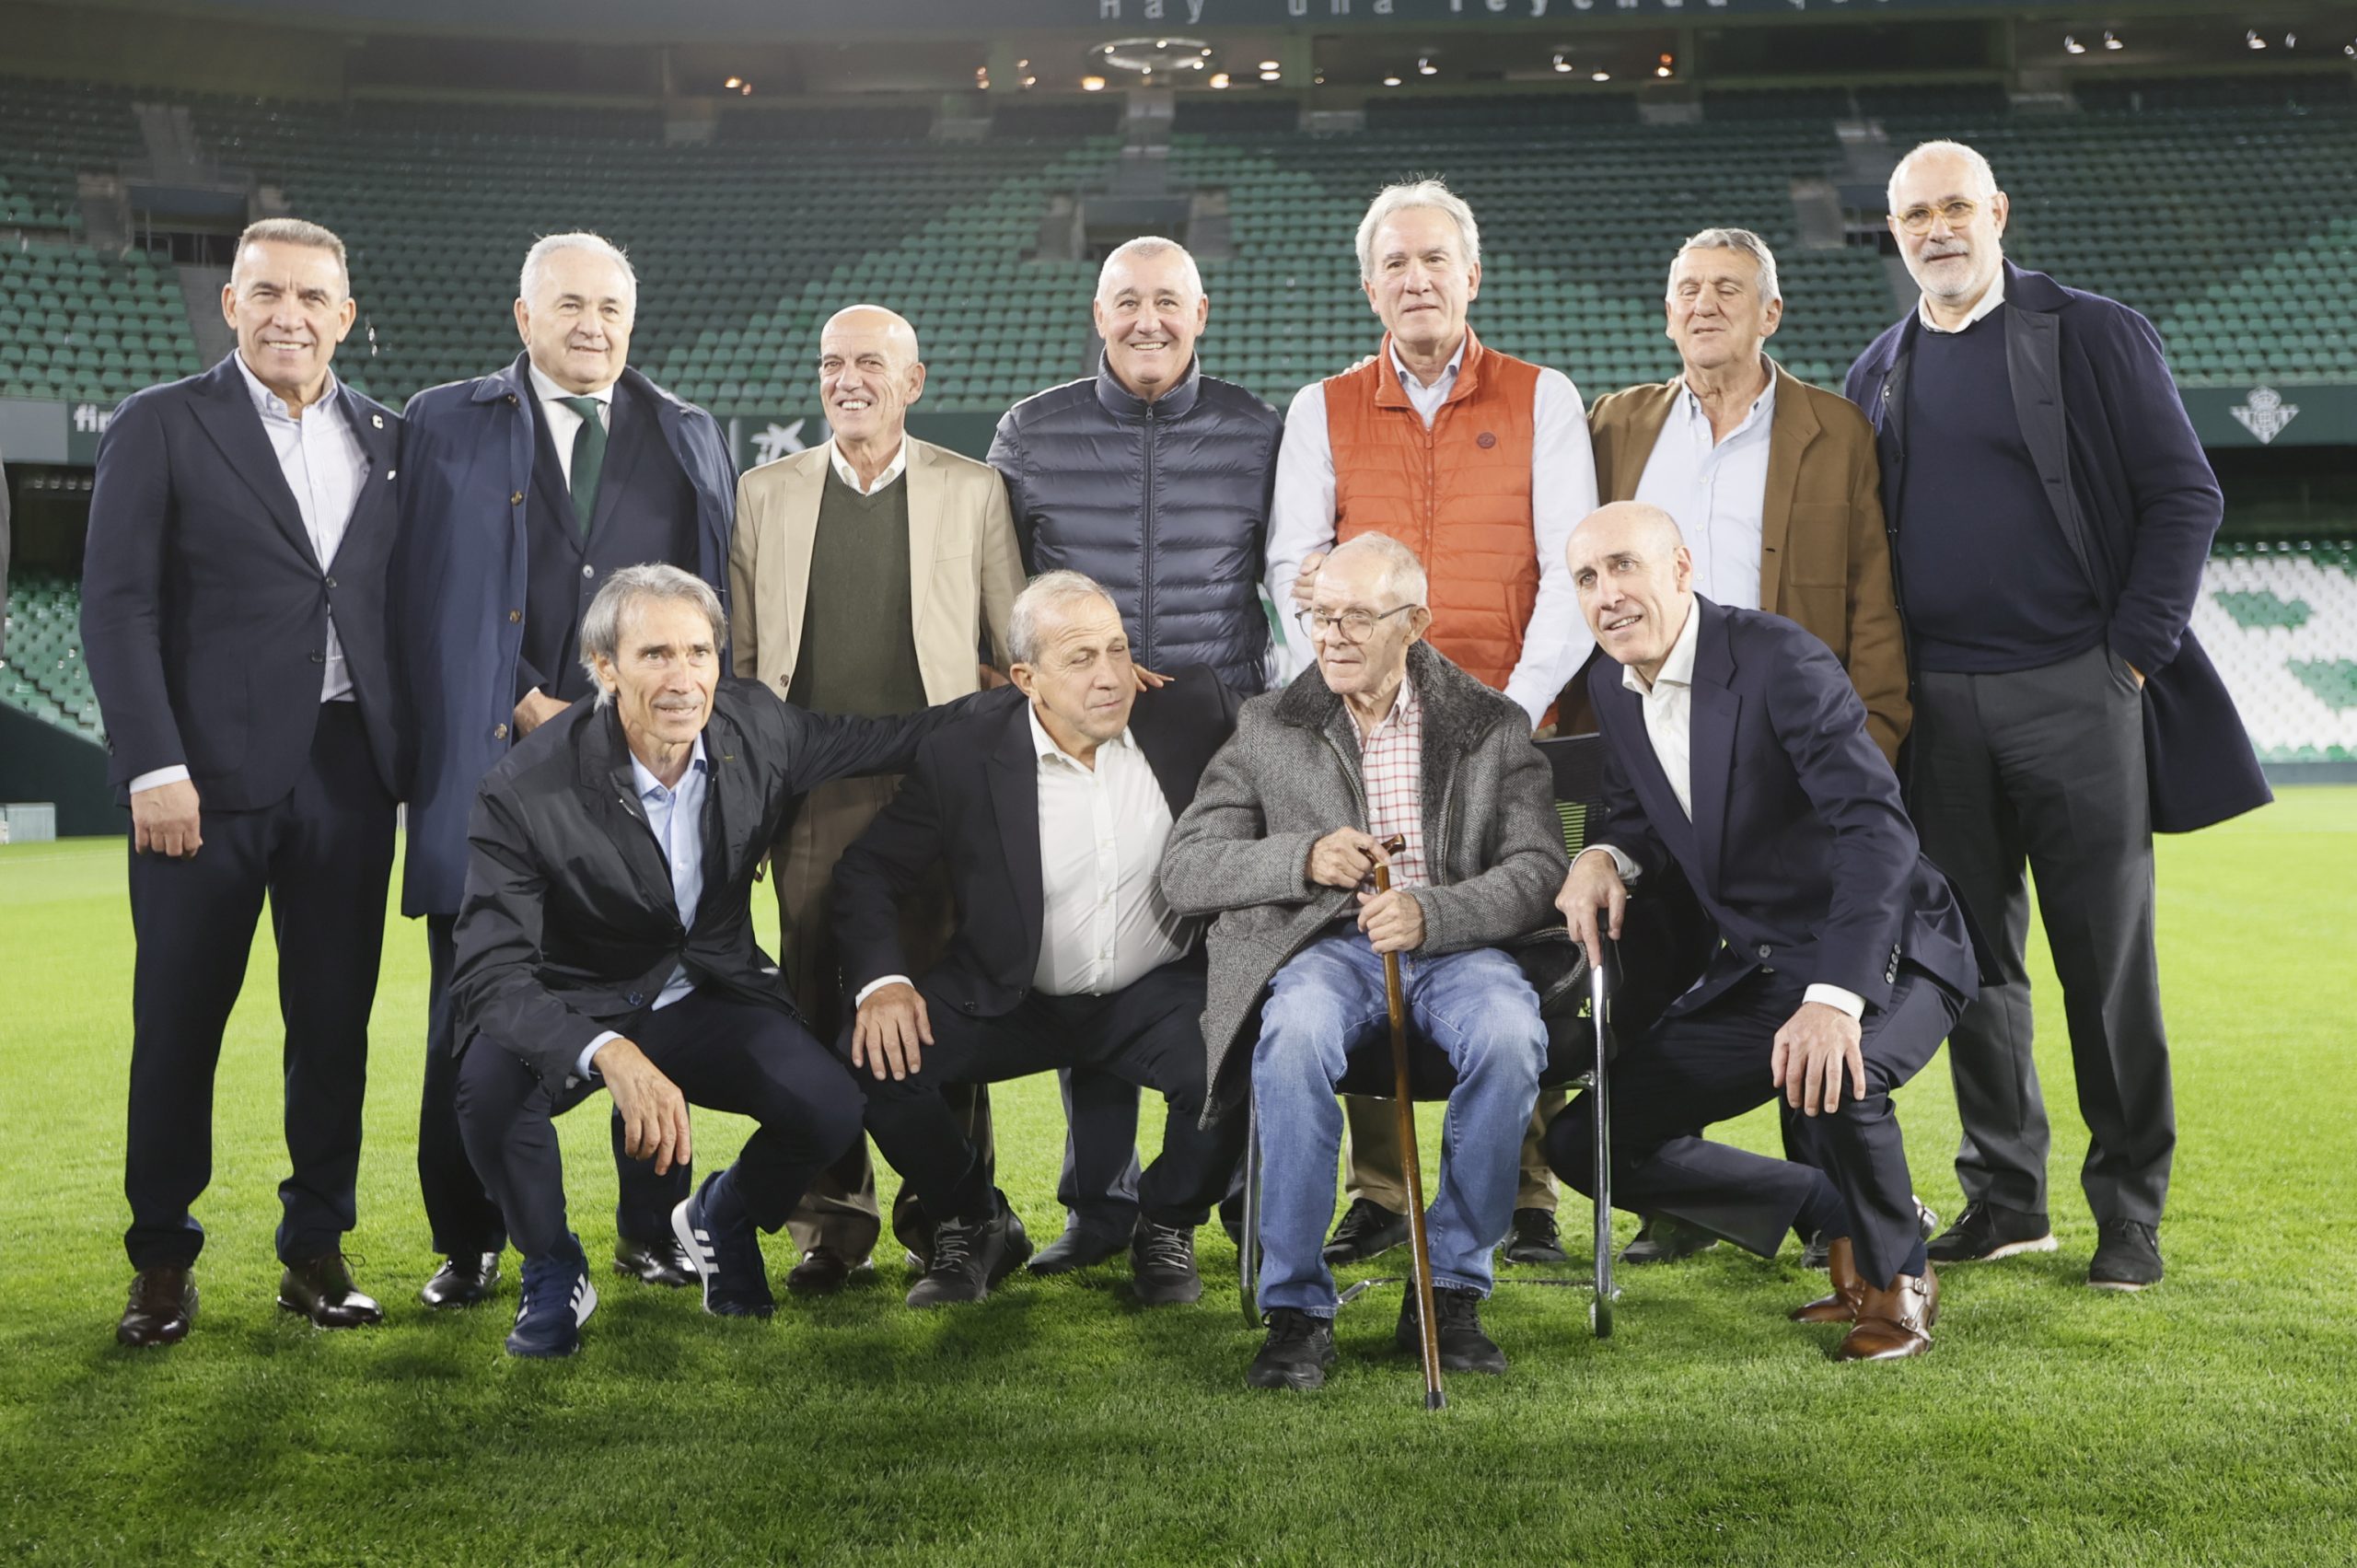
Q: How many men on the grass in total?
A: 11